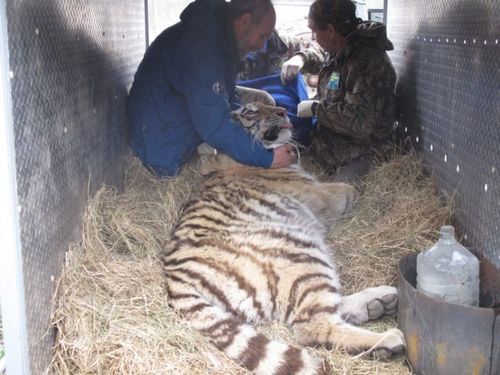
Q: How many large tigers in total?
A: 1